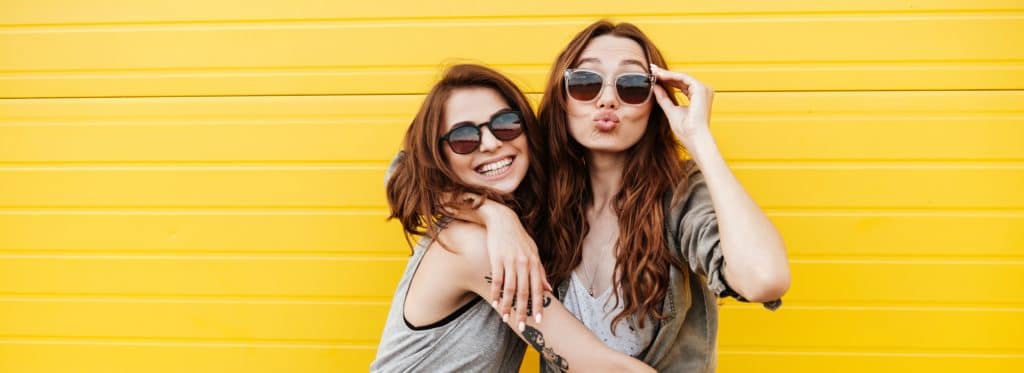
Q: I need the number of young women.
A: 2